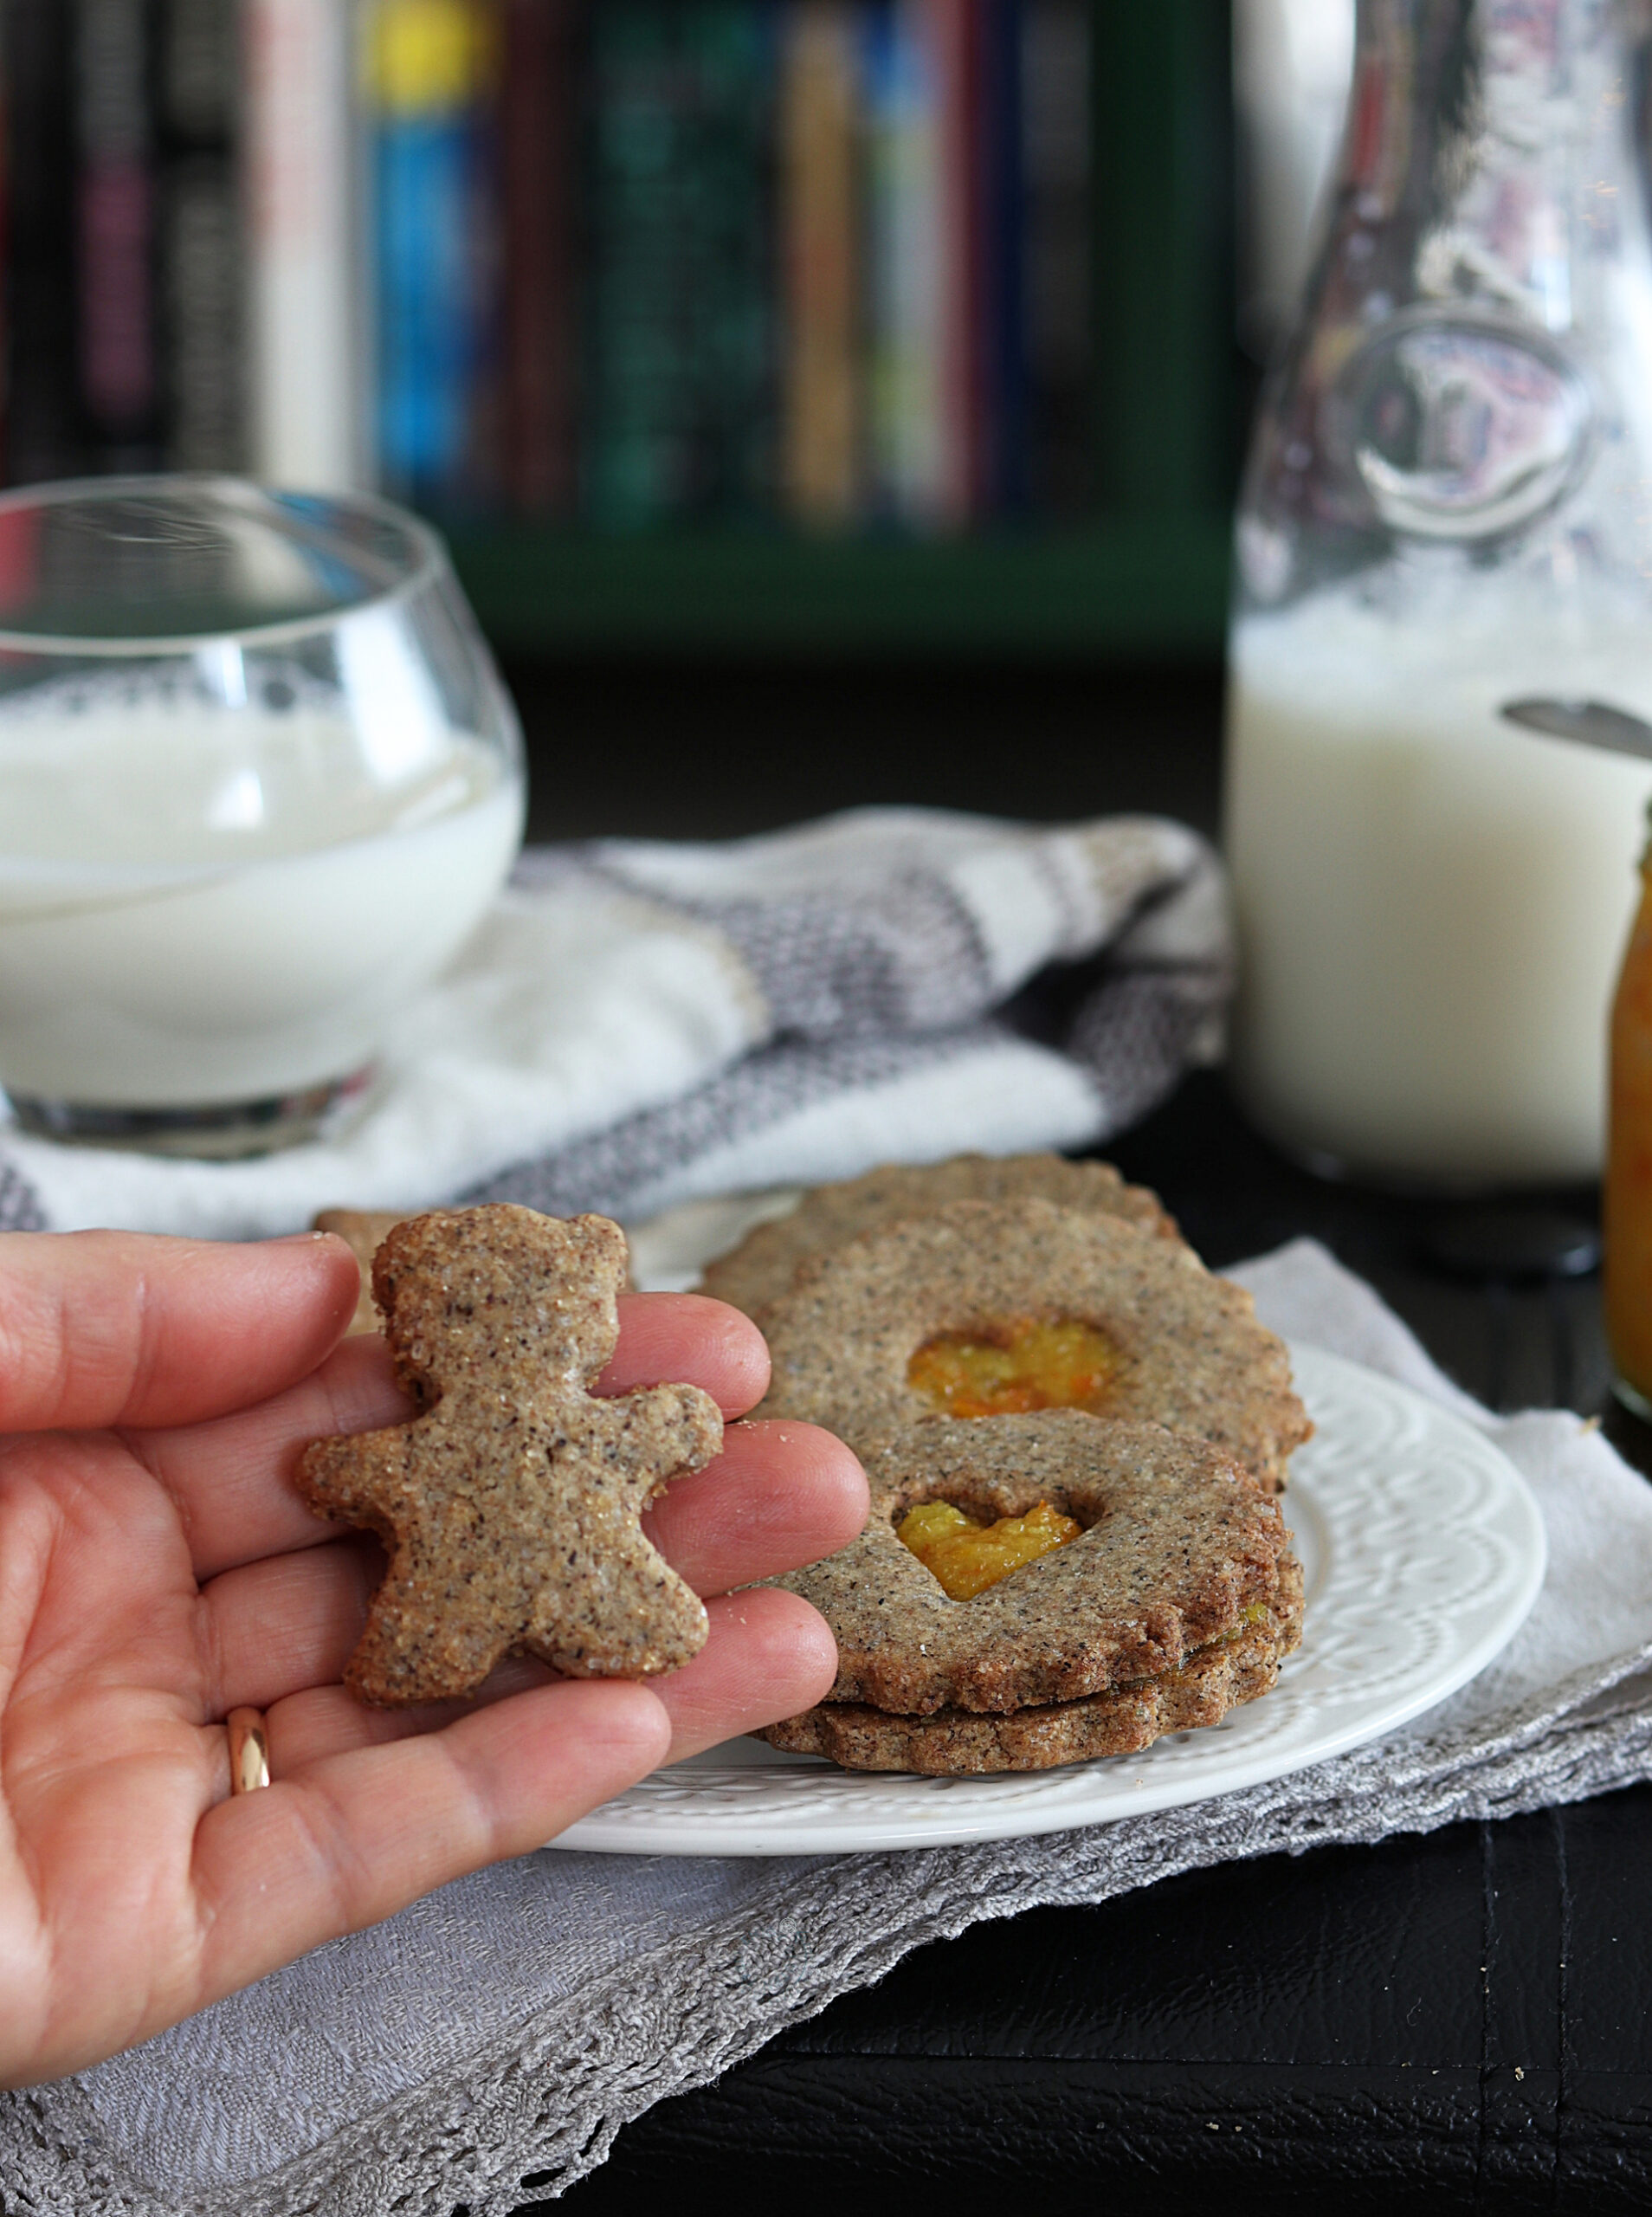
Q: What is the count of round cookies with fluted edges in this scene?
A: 3